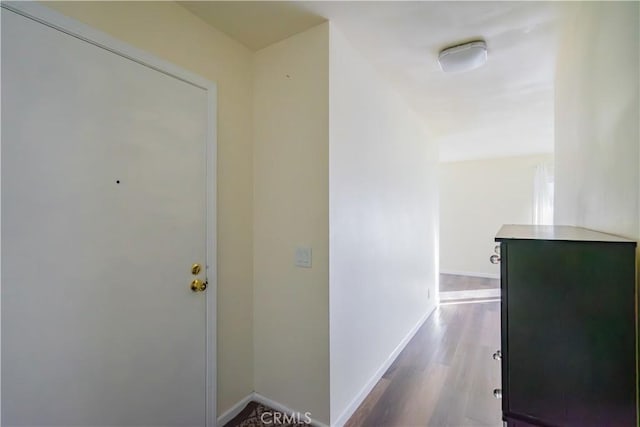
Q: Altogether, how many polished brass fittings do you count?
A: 2